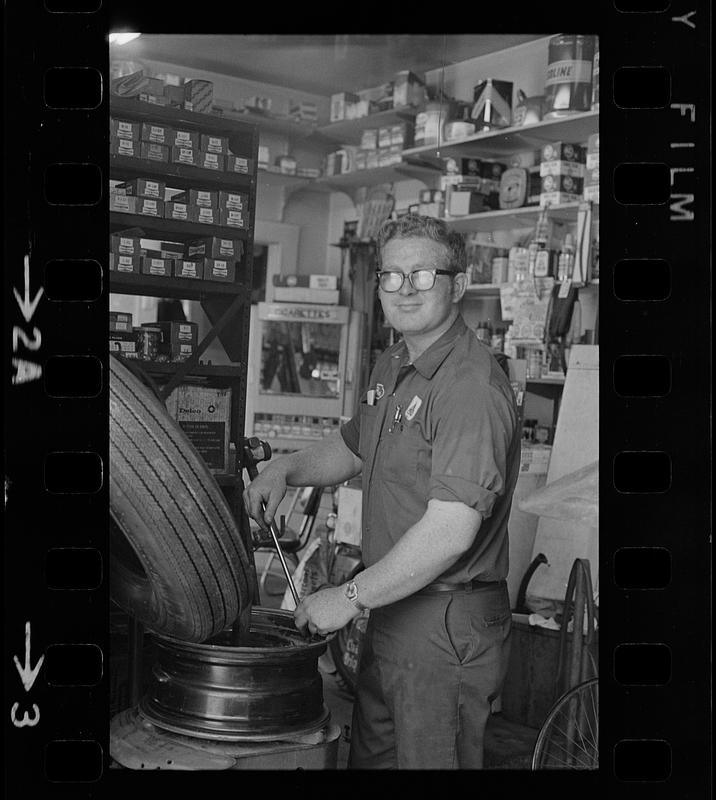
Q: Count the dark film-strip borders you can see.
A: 2